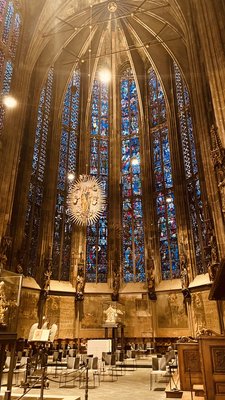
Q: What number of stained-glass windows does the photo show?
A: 7